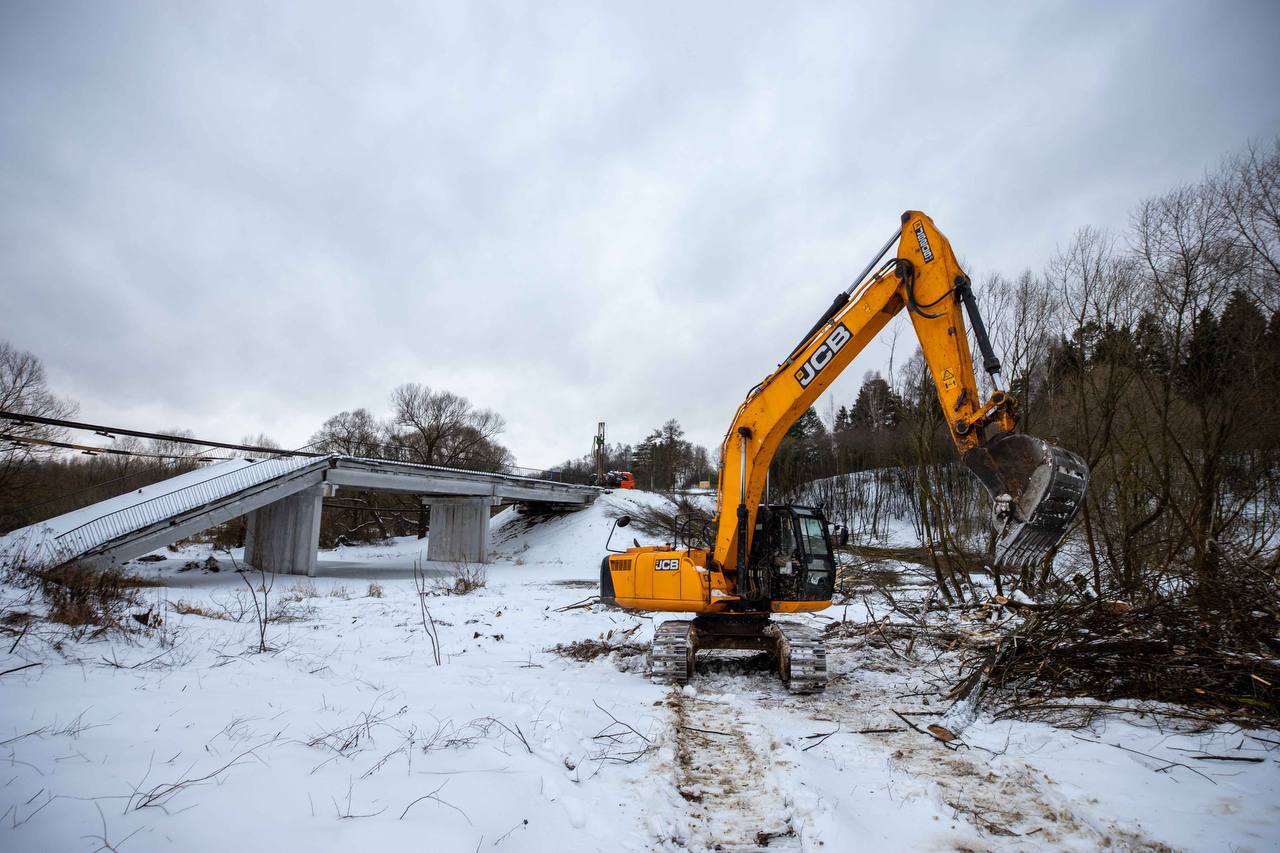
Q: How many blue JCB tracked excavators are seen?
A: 0